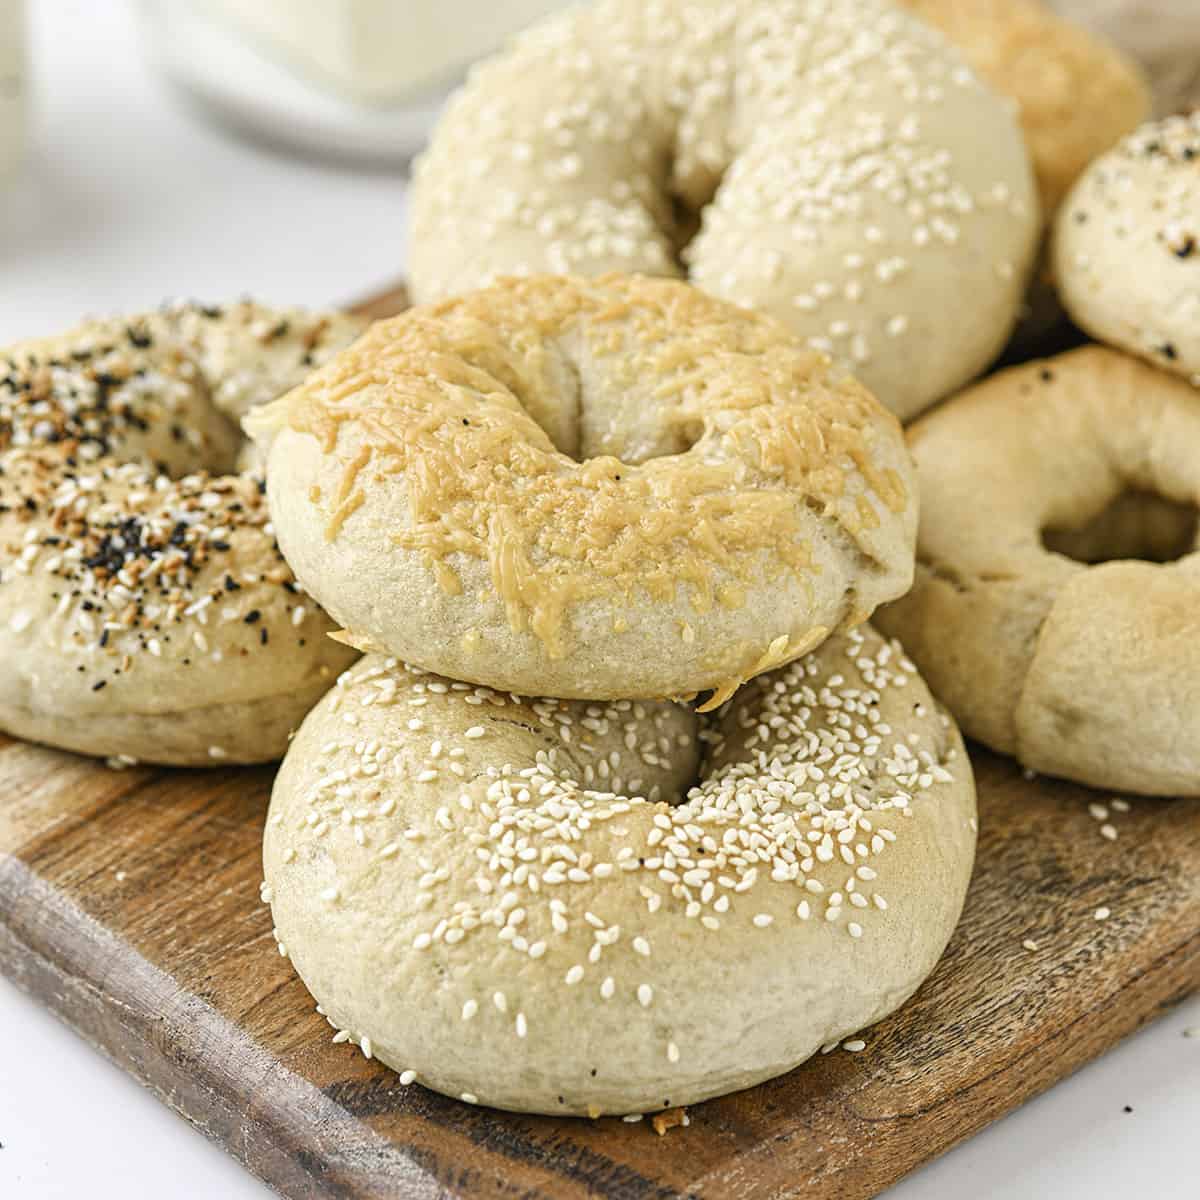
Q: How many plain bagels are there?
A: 1